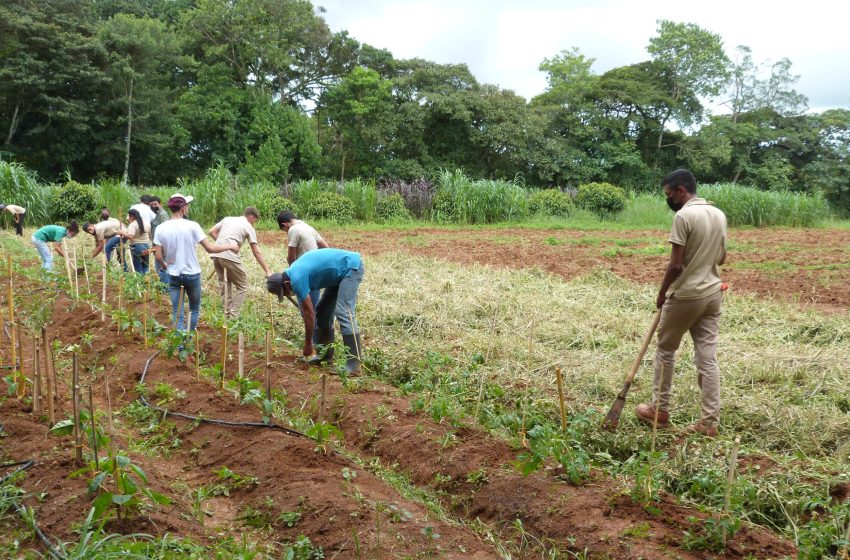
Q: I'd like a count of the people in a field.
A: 12